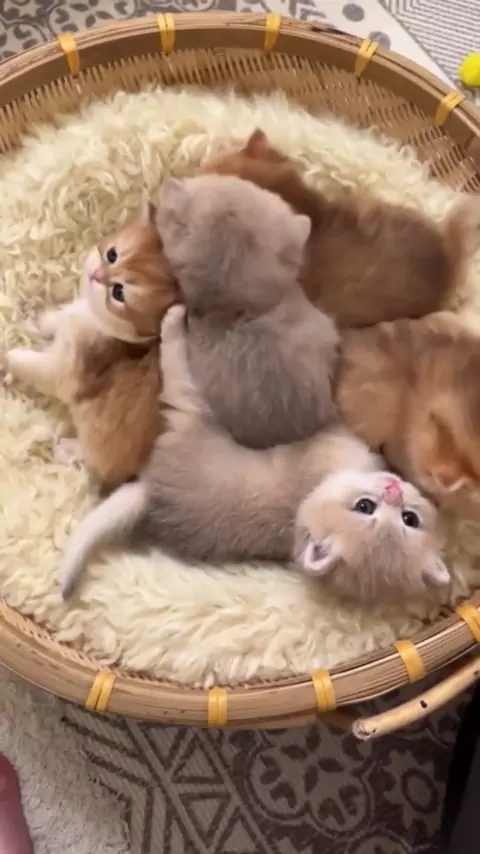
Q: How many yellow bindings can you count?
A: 10